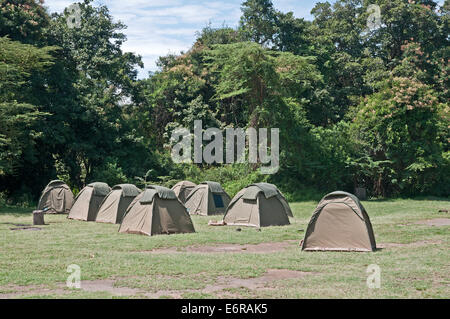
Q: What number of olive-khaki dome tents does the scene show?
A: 8